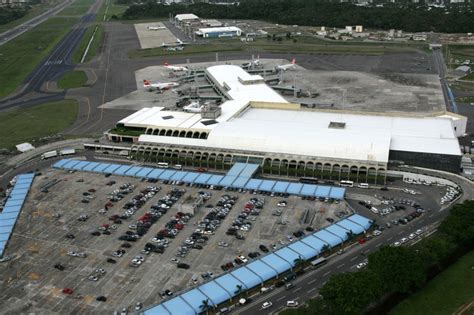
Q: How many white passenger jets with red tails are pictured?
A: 4